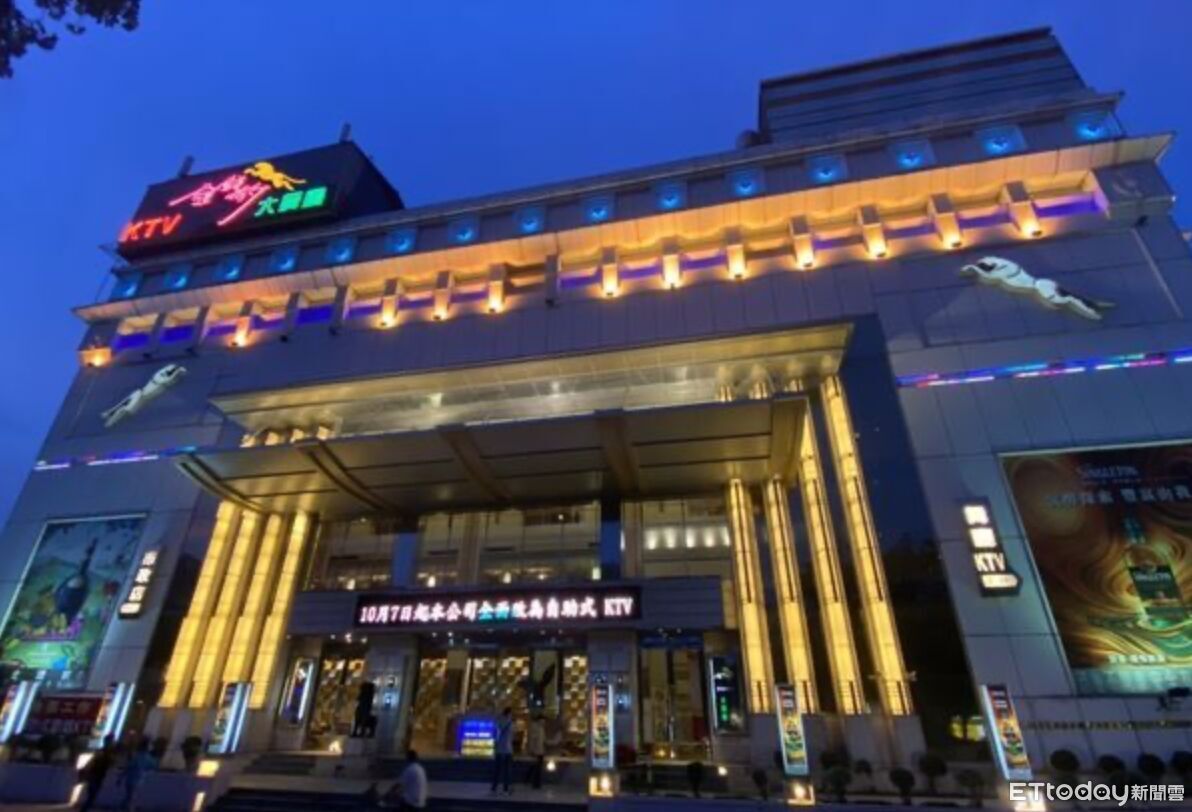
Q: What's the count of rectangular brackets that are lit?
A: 12